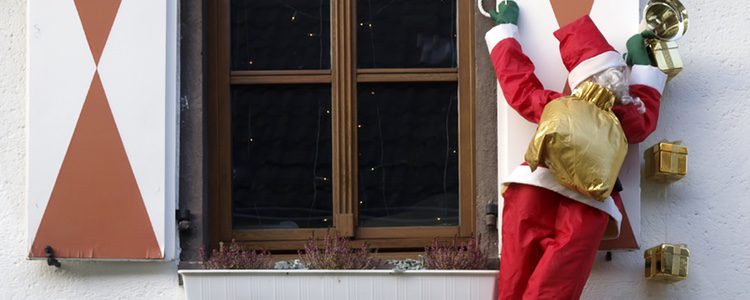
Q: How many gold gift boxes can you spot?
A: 3